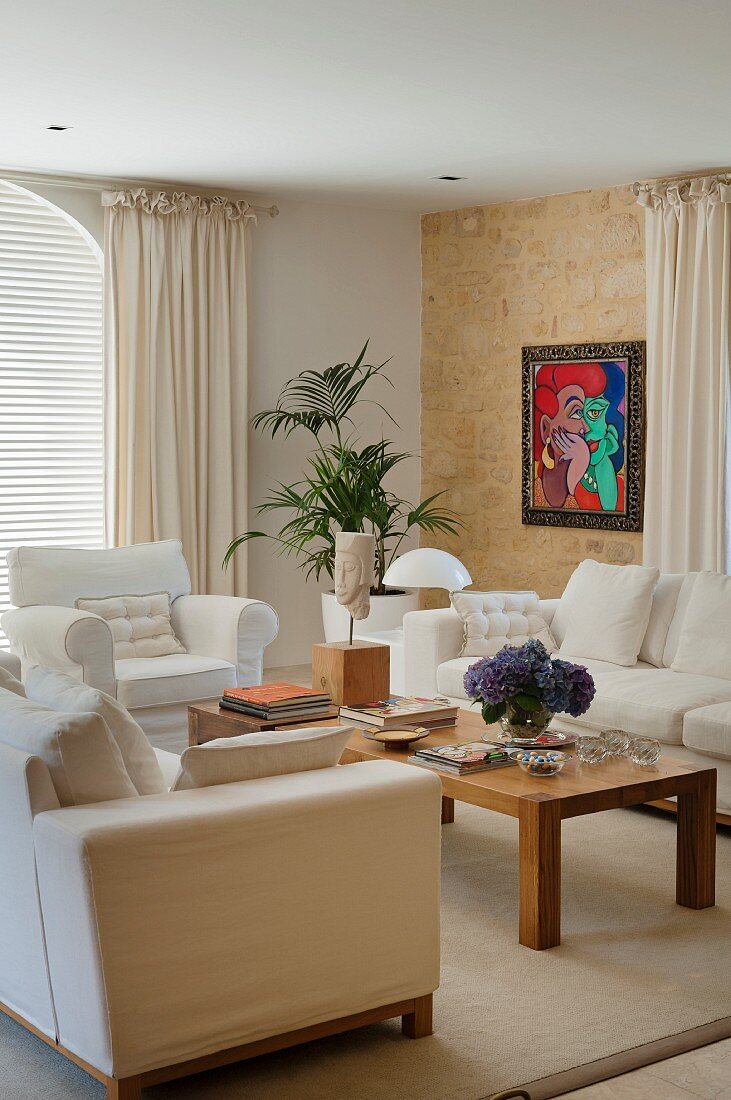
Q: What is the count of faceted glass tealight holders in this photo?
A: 3